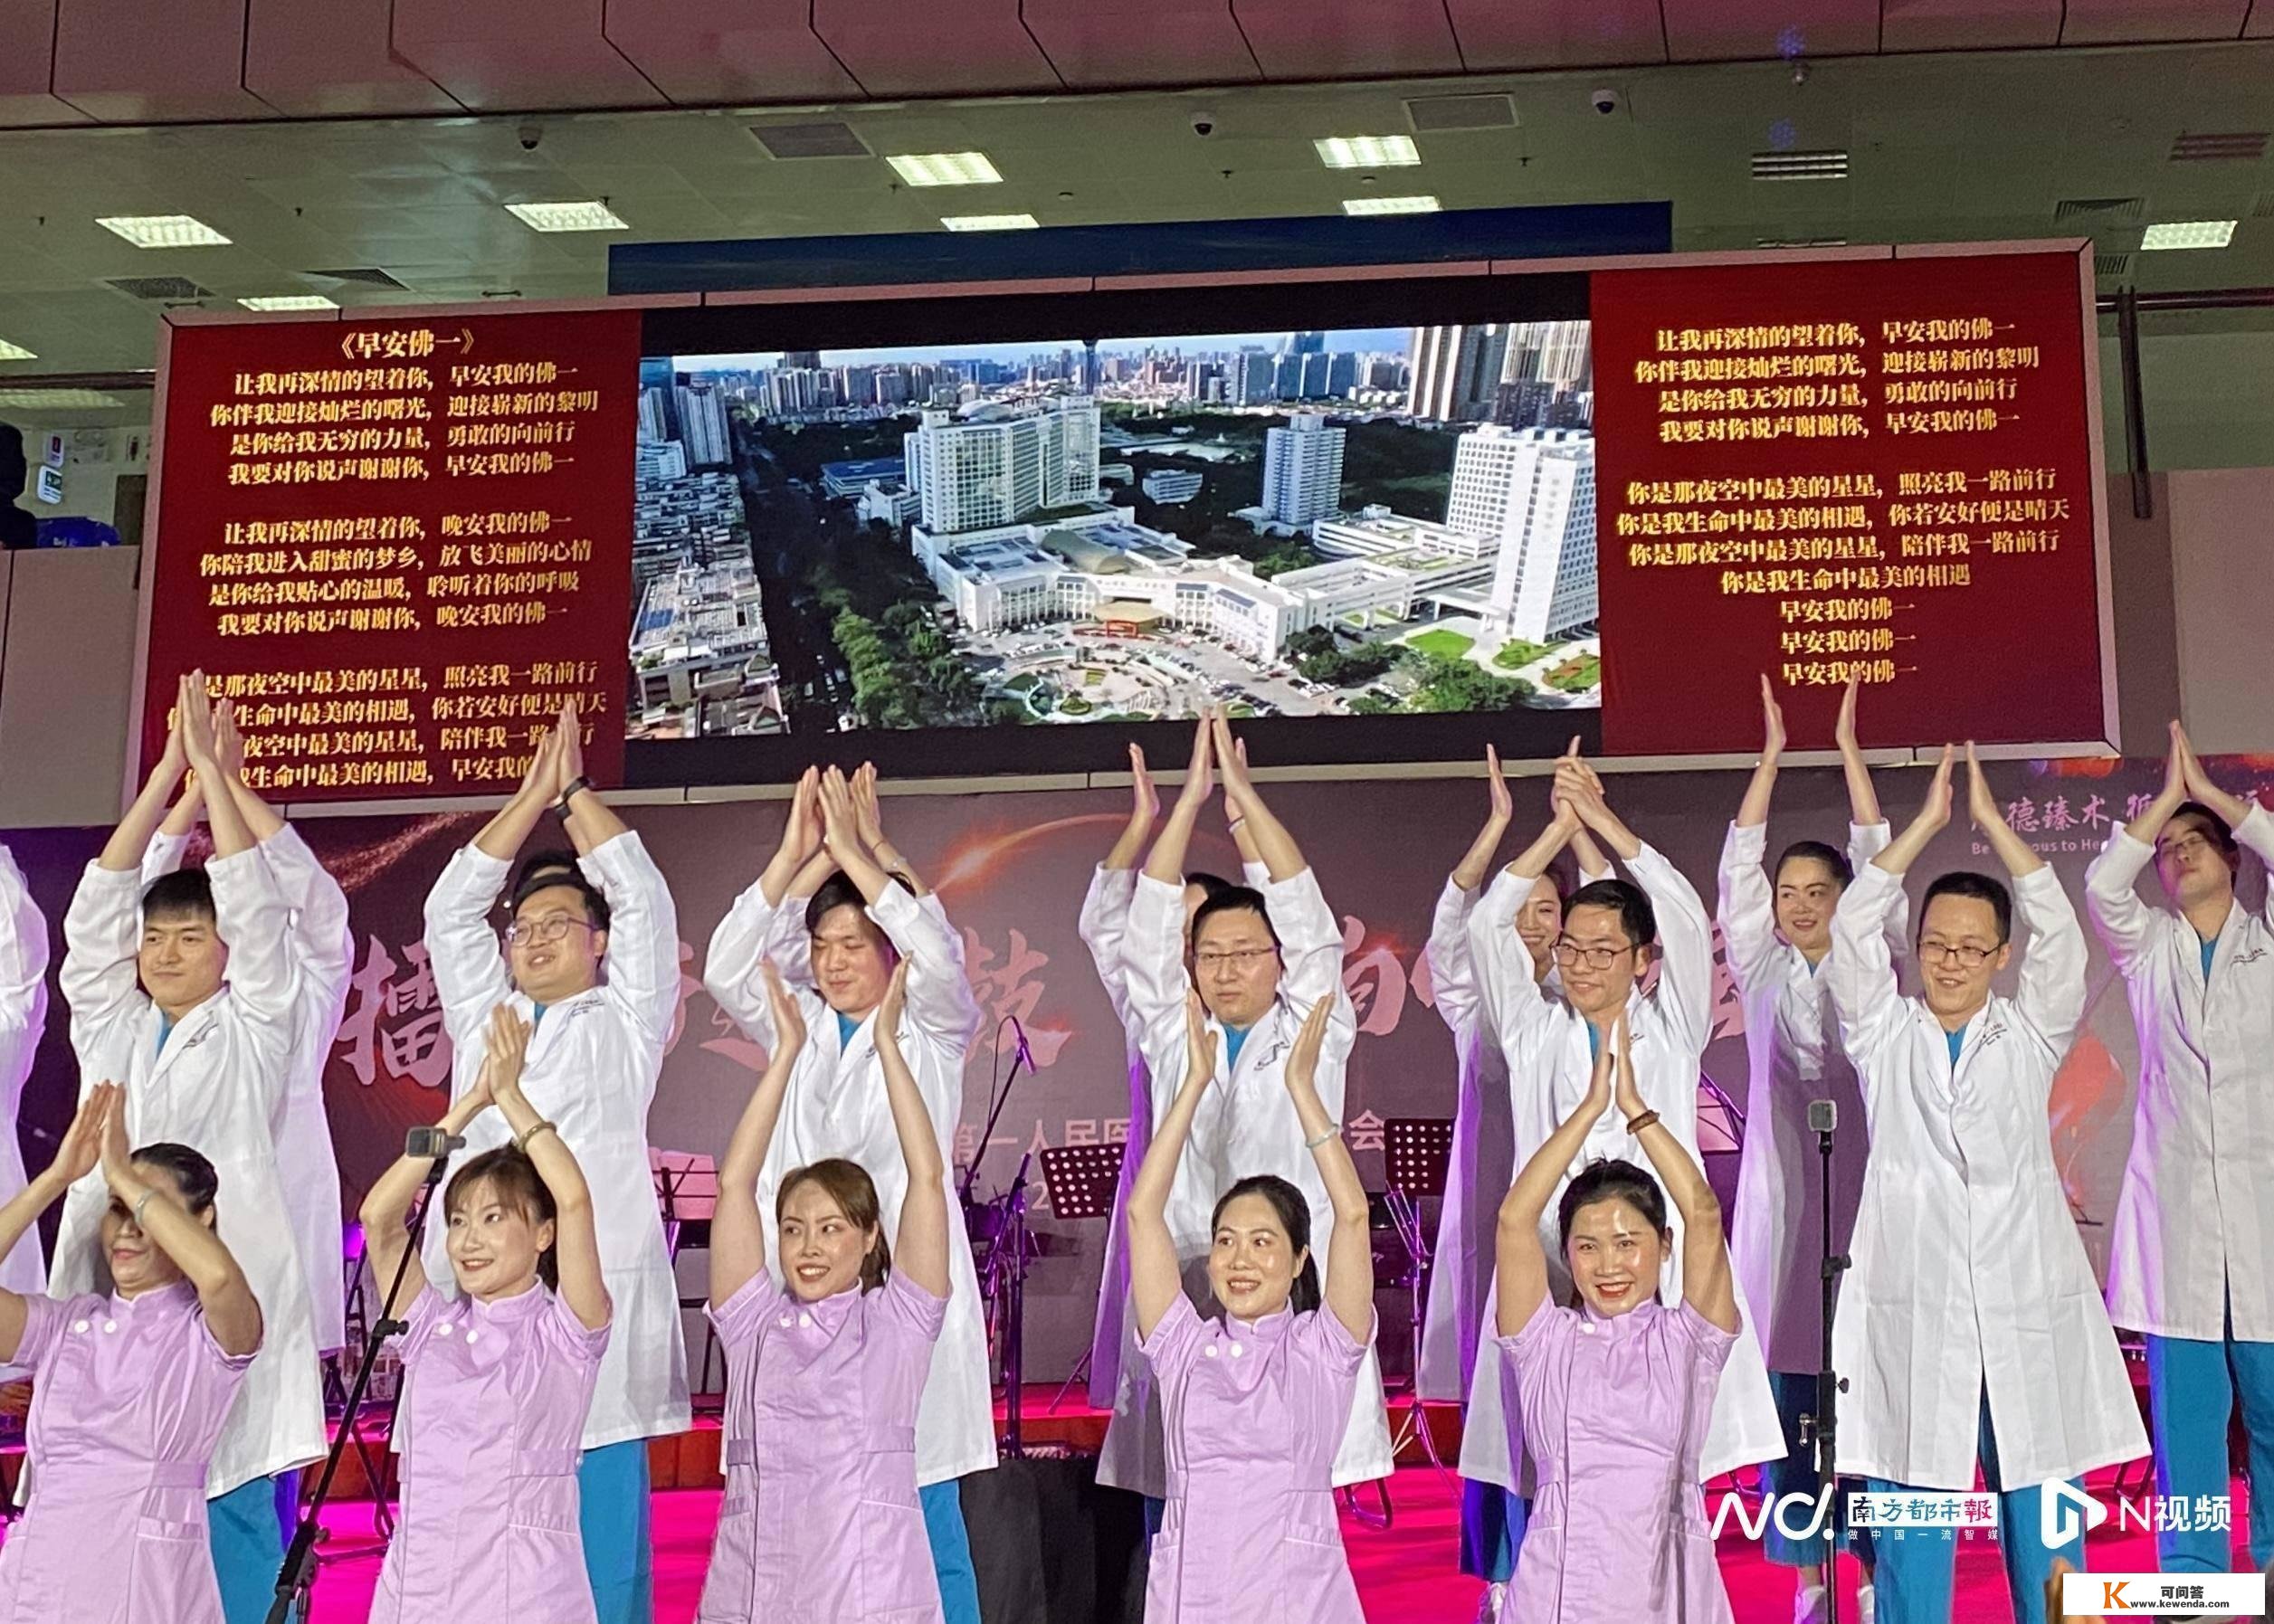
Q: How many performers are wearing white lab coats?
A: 14